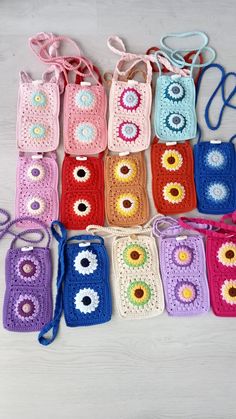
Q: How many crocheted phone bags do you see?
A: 14